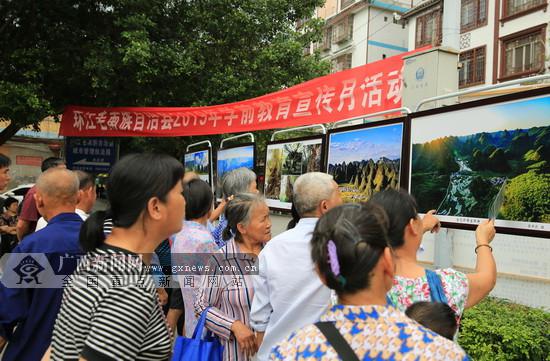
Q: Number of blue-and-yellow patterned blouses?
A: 1